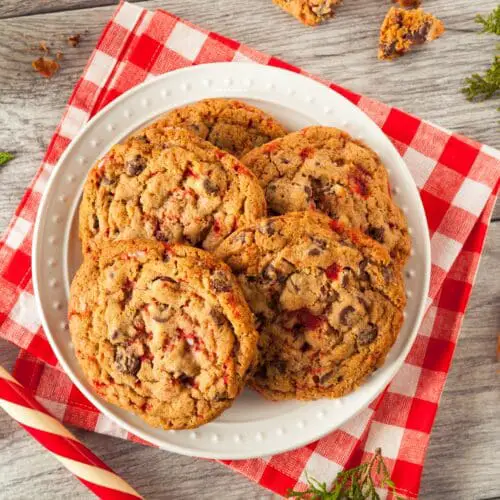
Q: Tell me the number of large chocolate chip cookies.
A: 5